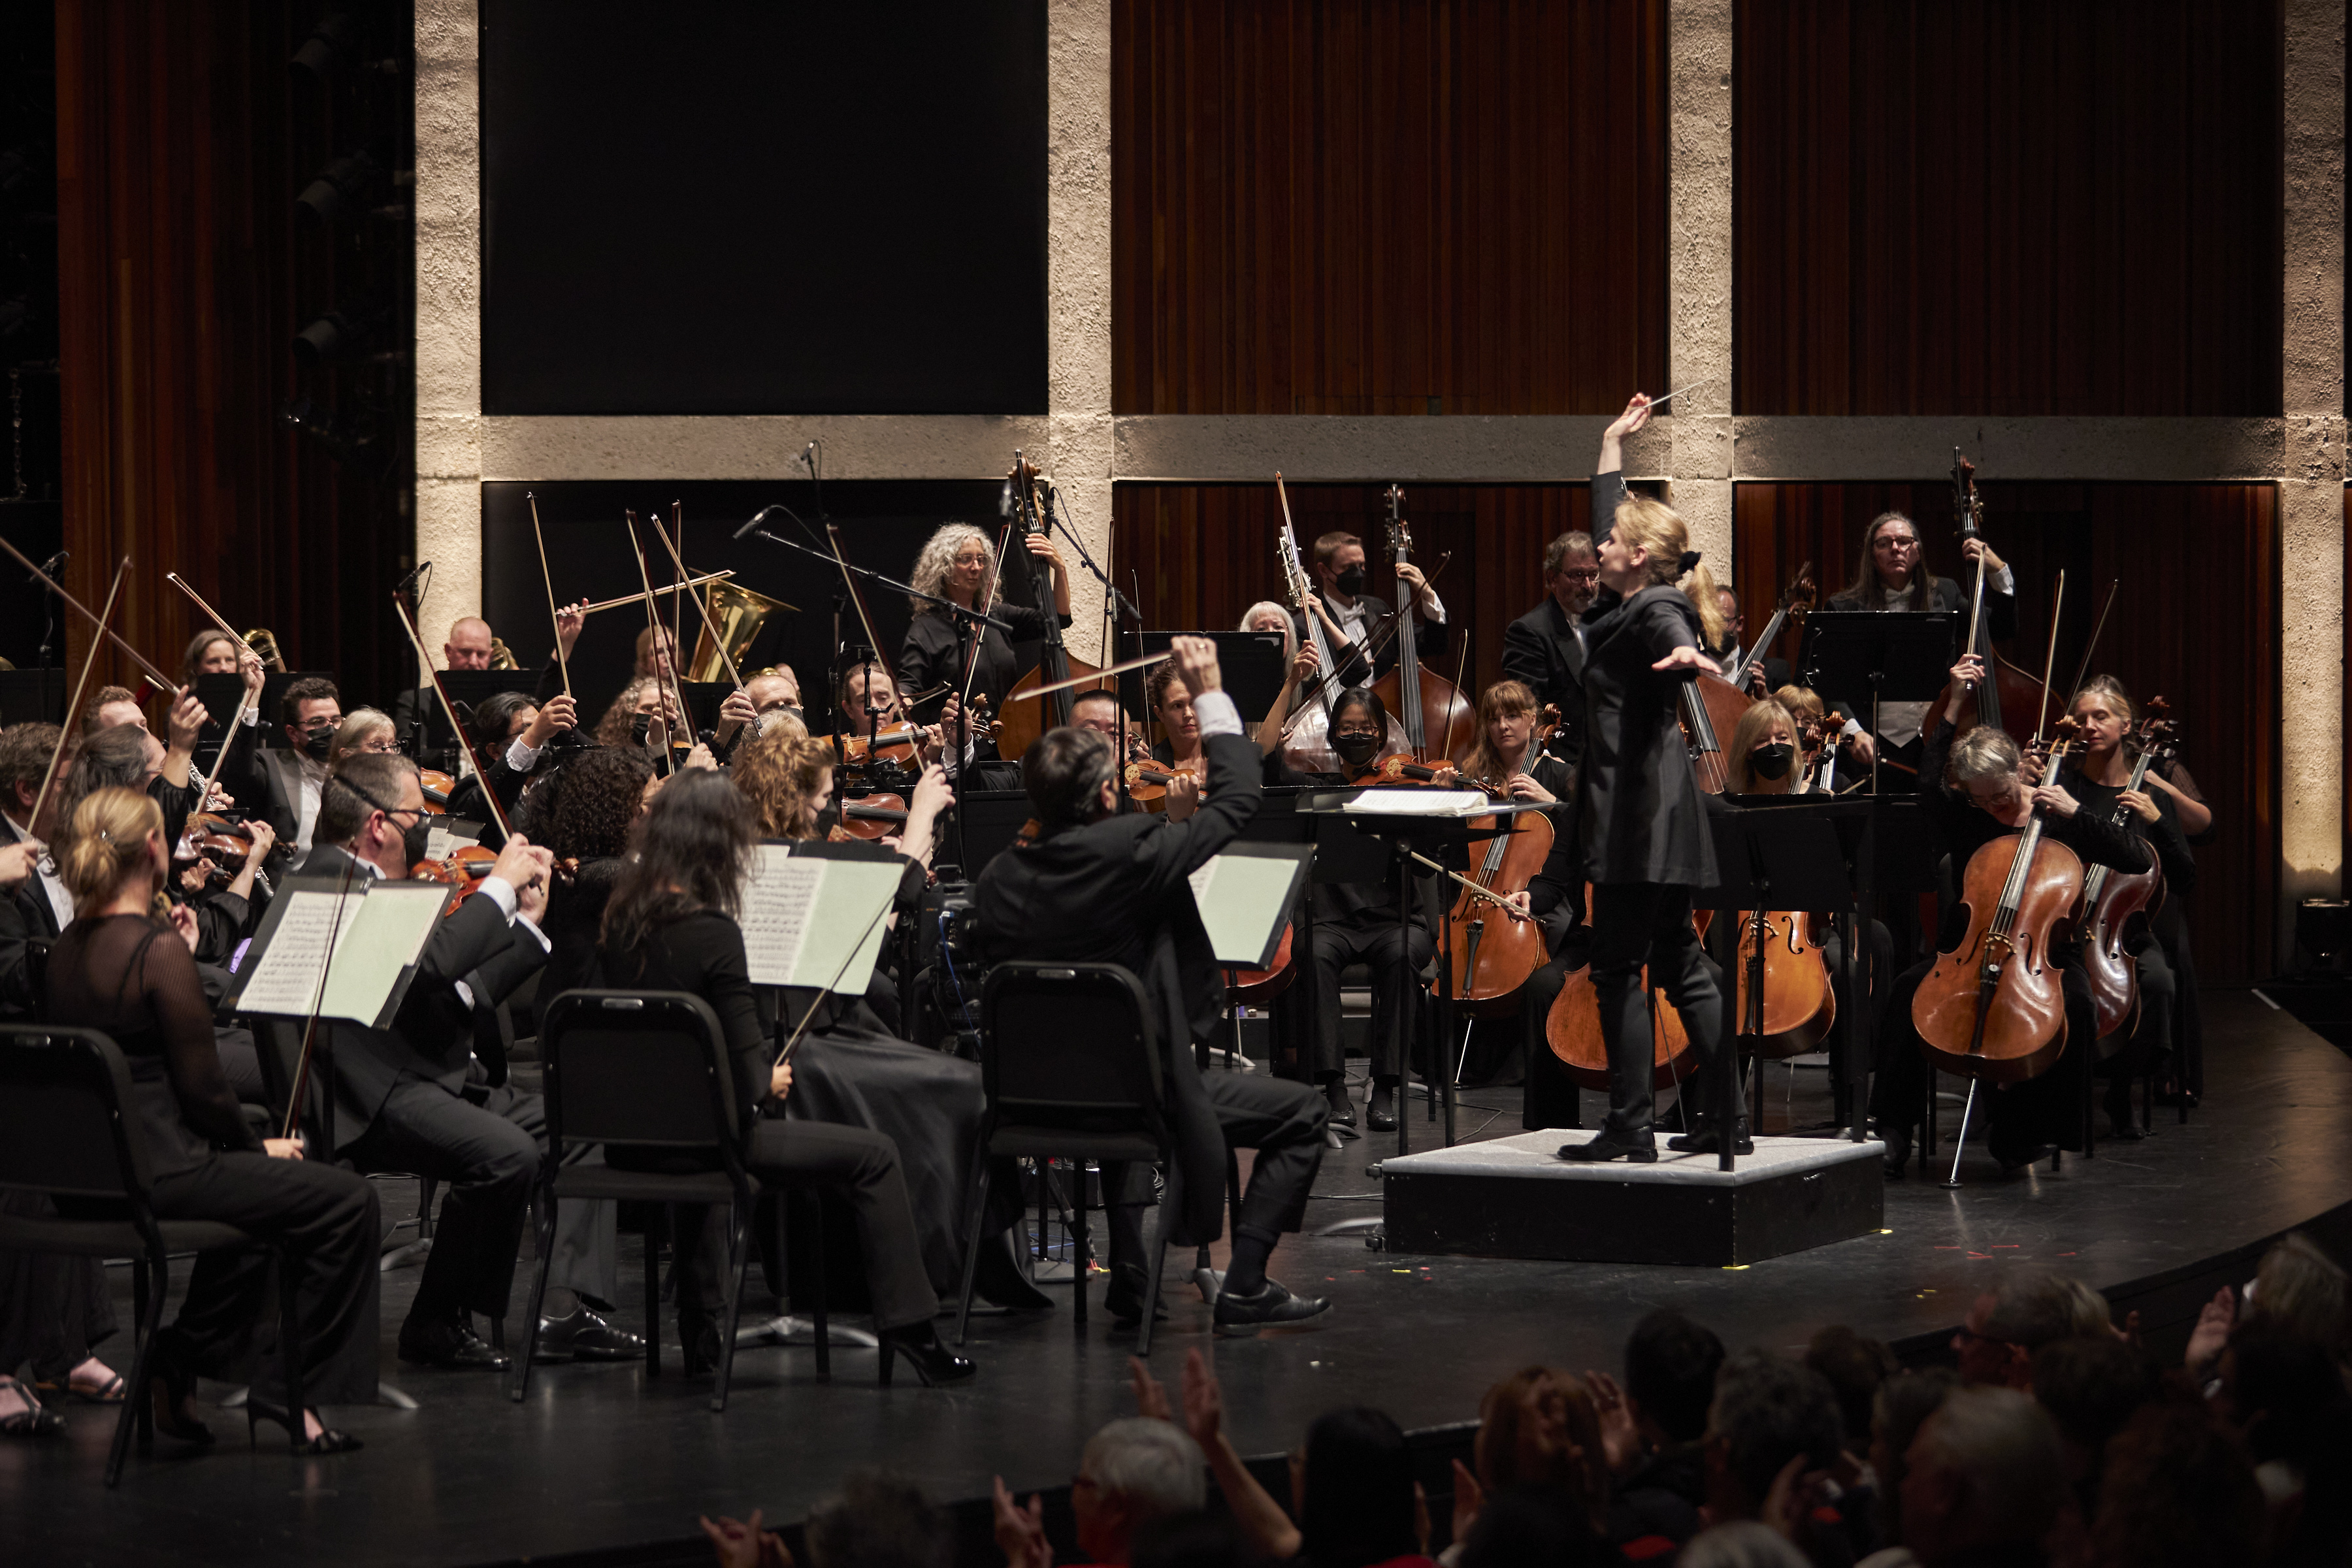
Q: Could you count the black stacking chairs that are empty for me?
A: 0